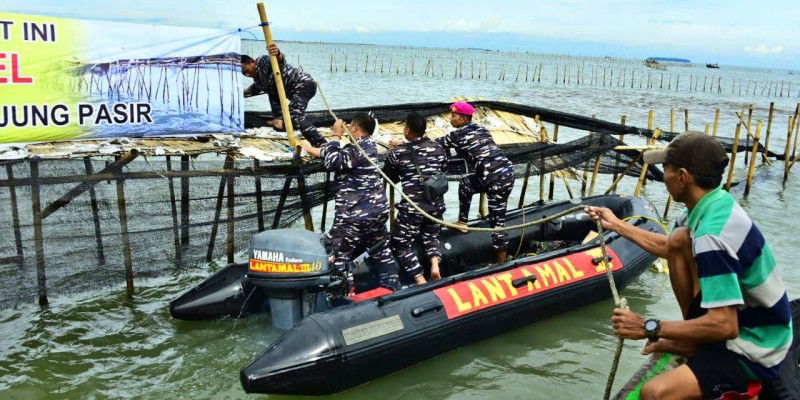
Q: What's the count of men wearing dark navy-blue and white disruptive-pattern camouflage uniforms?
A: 4